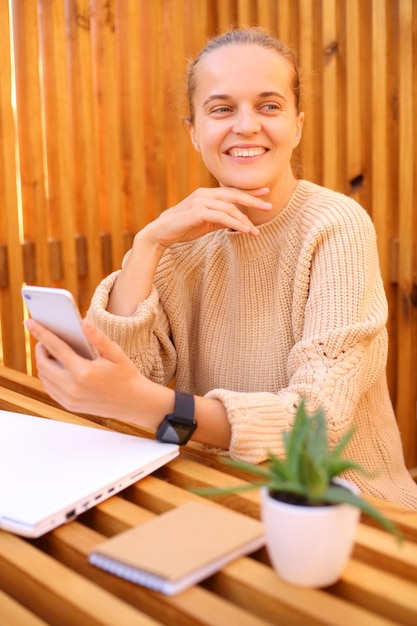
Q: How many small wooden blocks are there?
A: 7